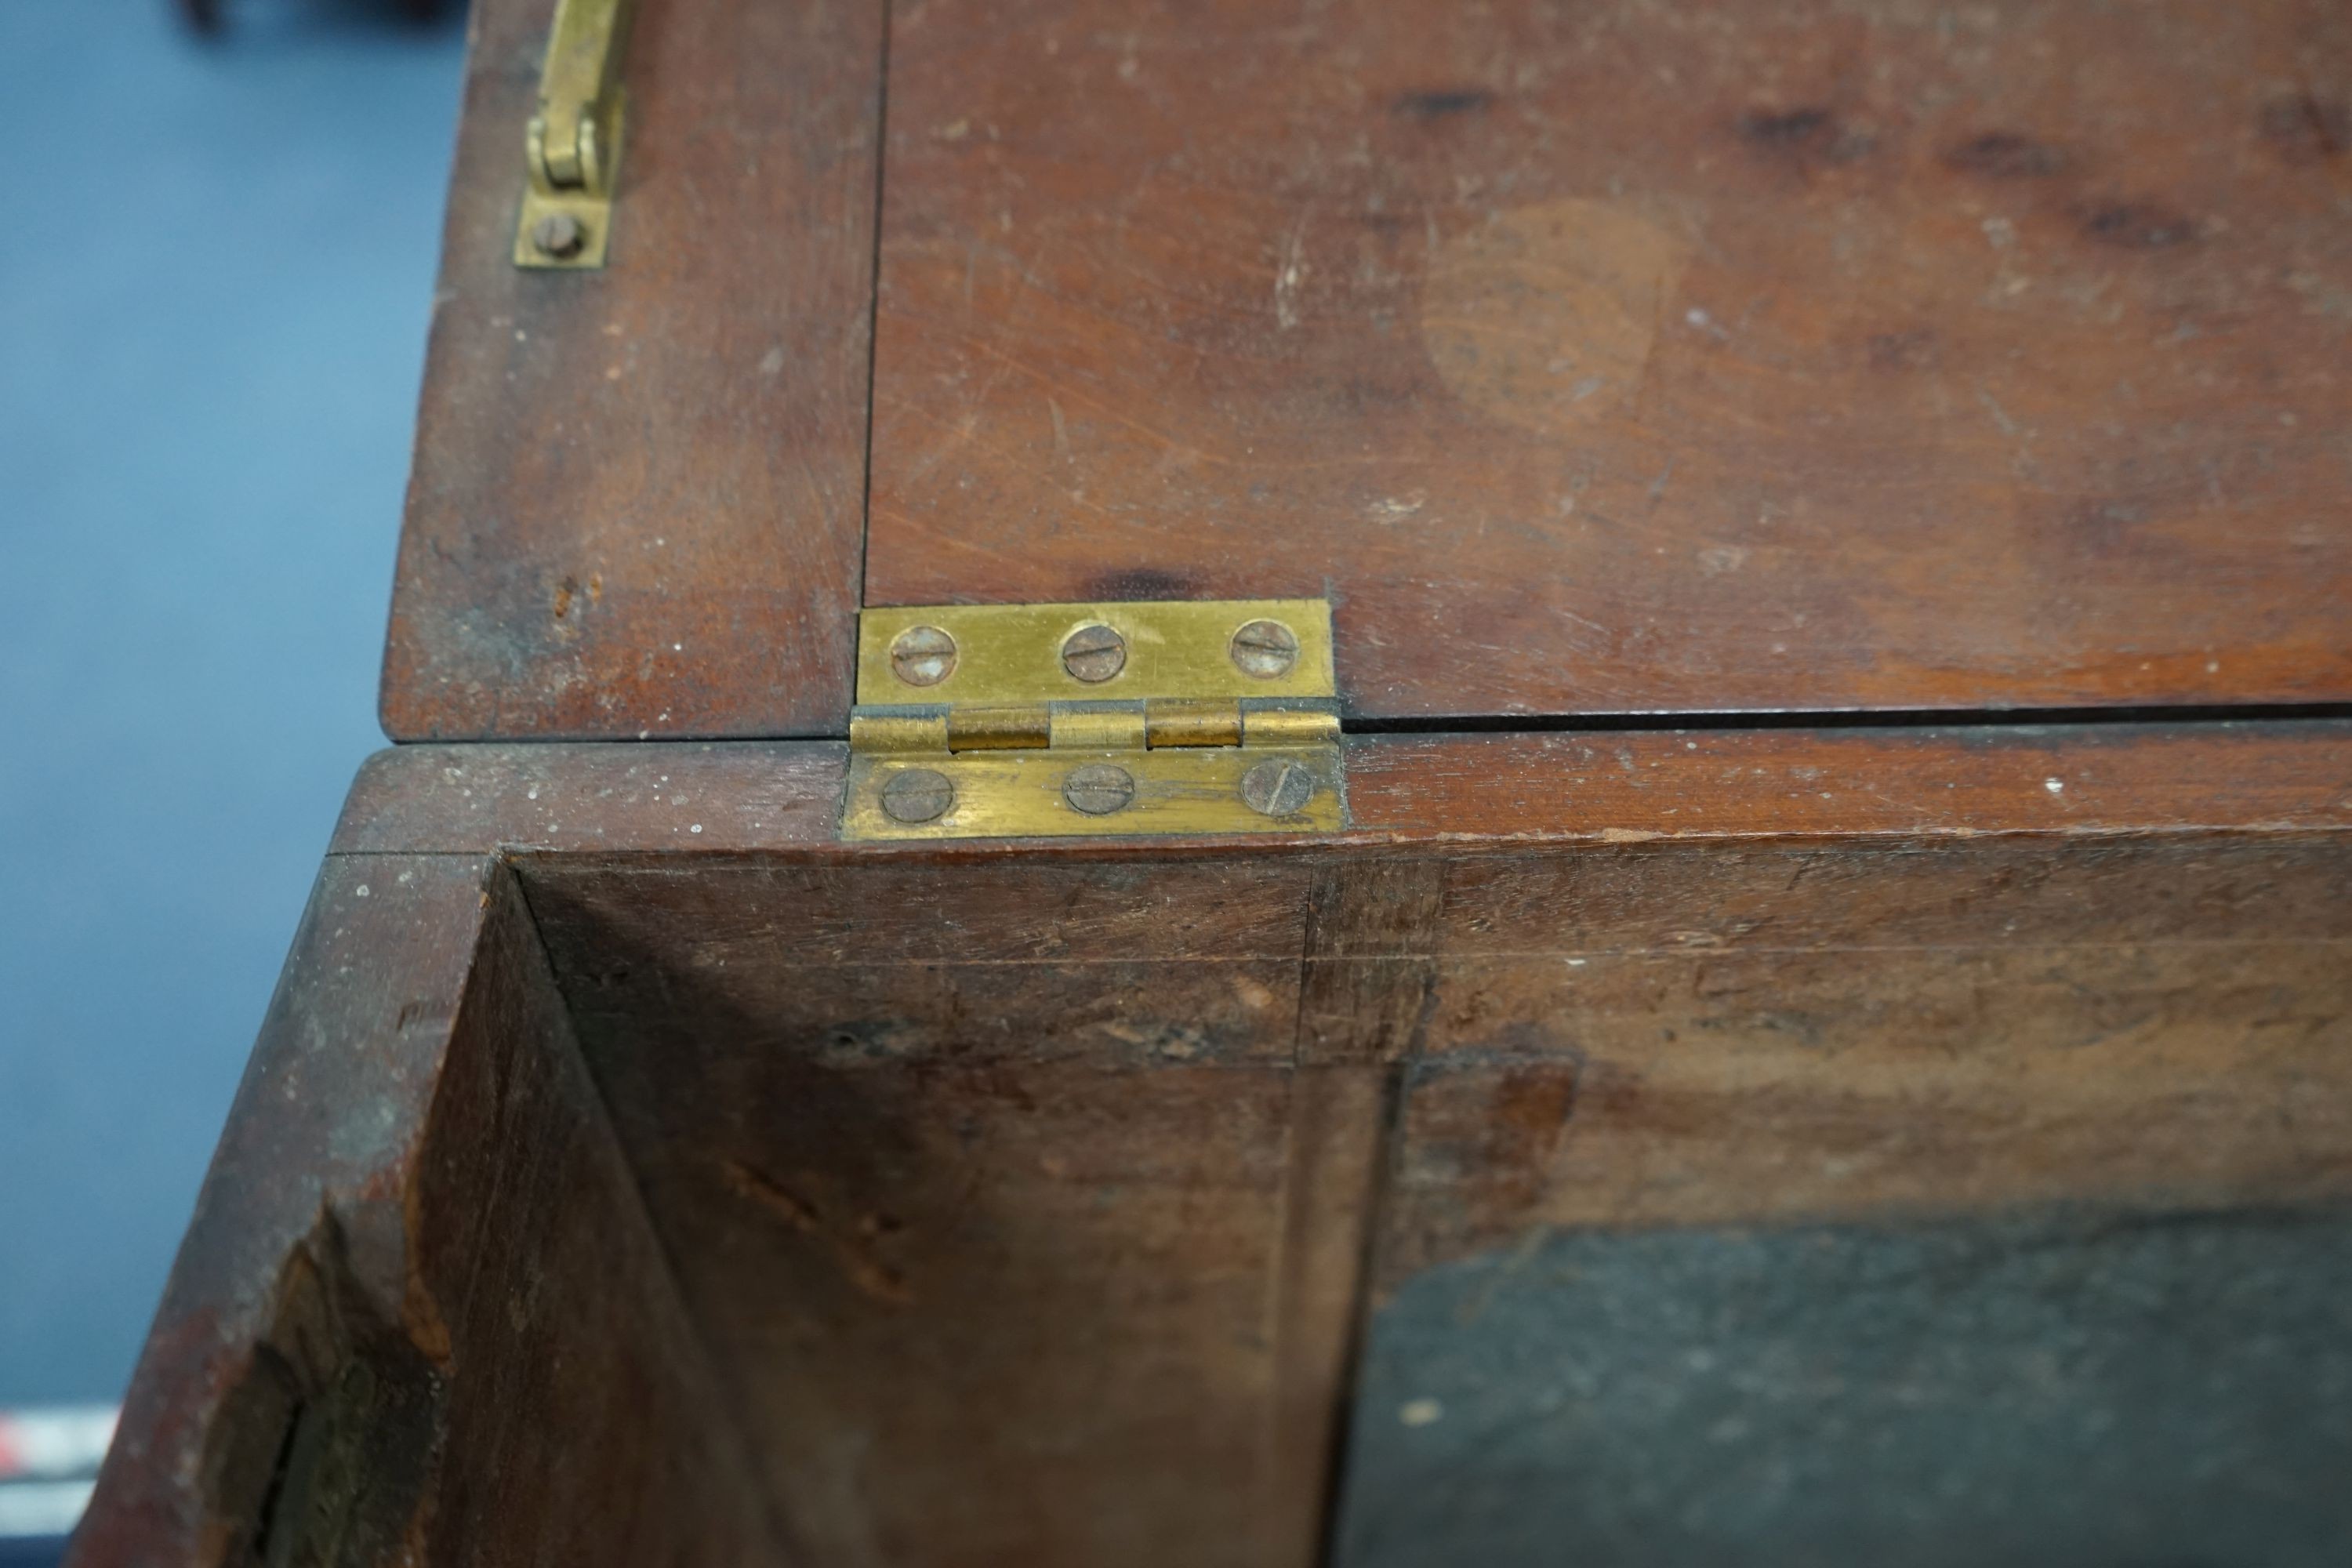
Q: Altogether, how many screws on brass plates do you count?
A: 7